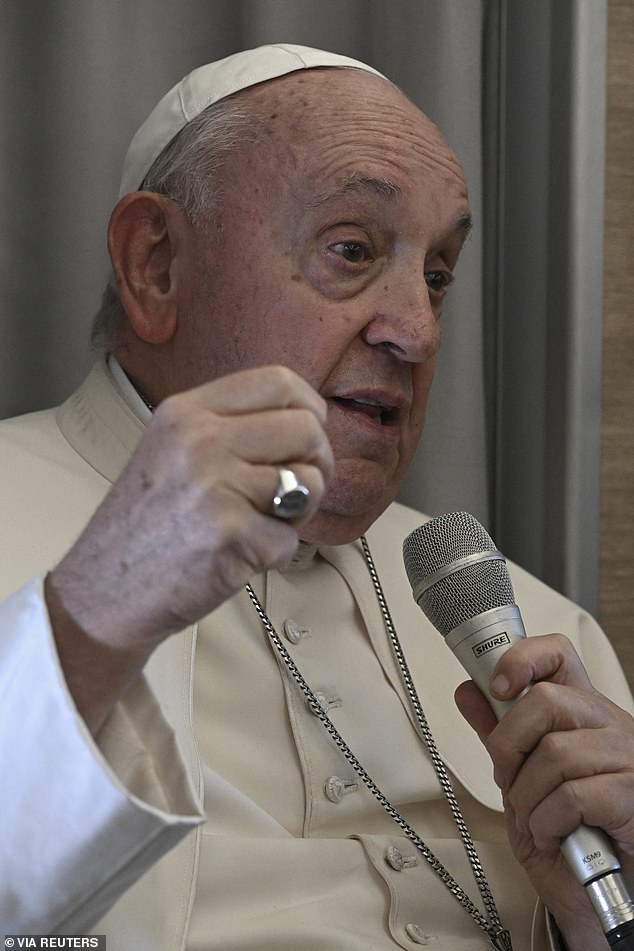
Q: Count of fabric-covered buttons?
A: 5